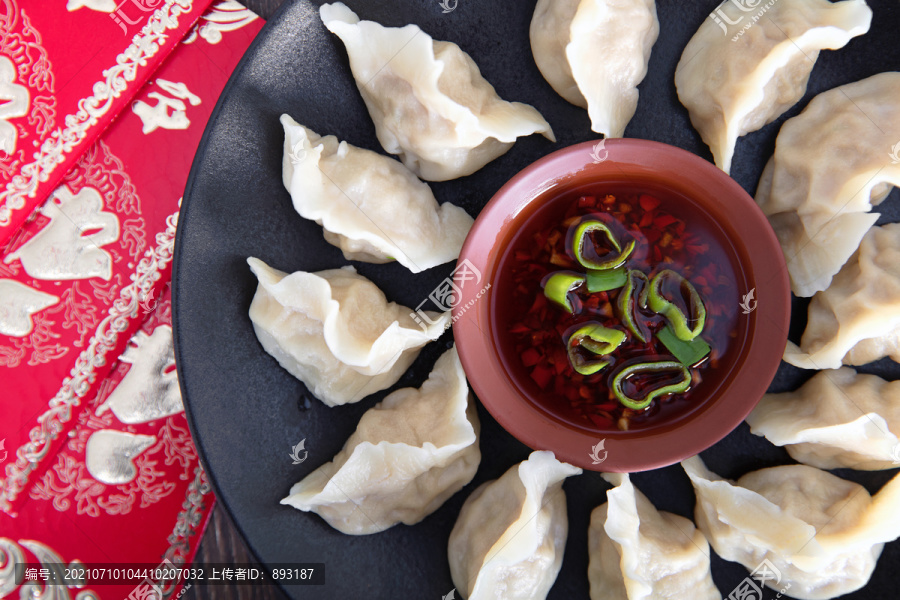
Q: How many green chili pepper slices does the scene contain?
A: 6